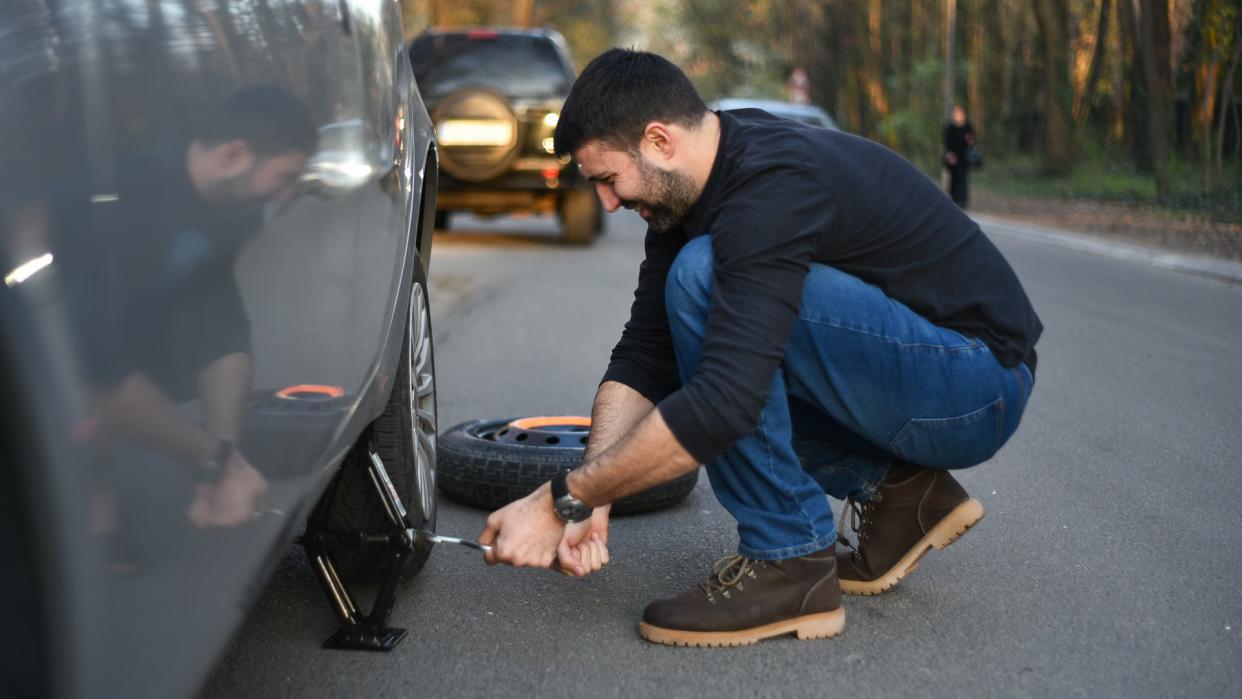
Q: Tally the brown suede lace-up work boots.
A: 2